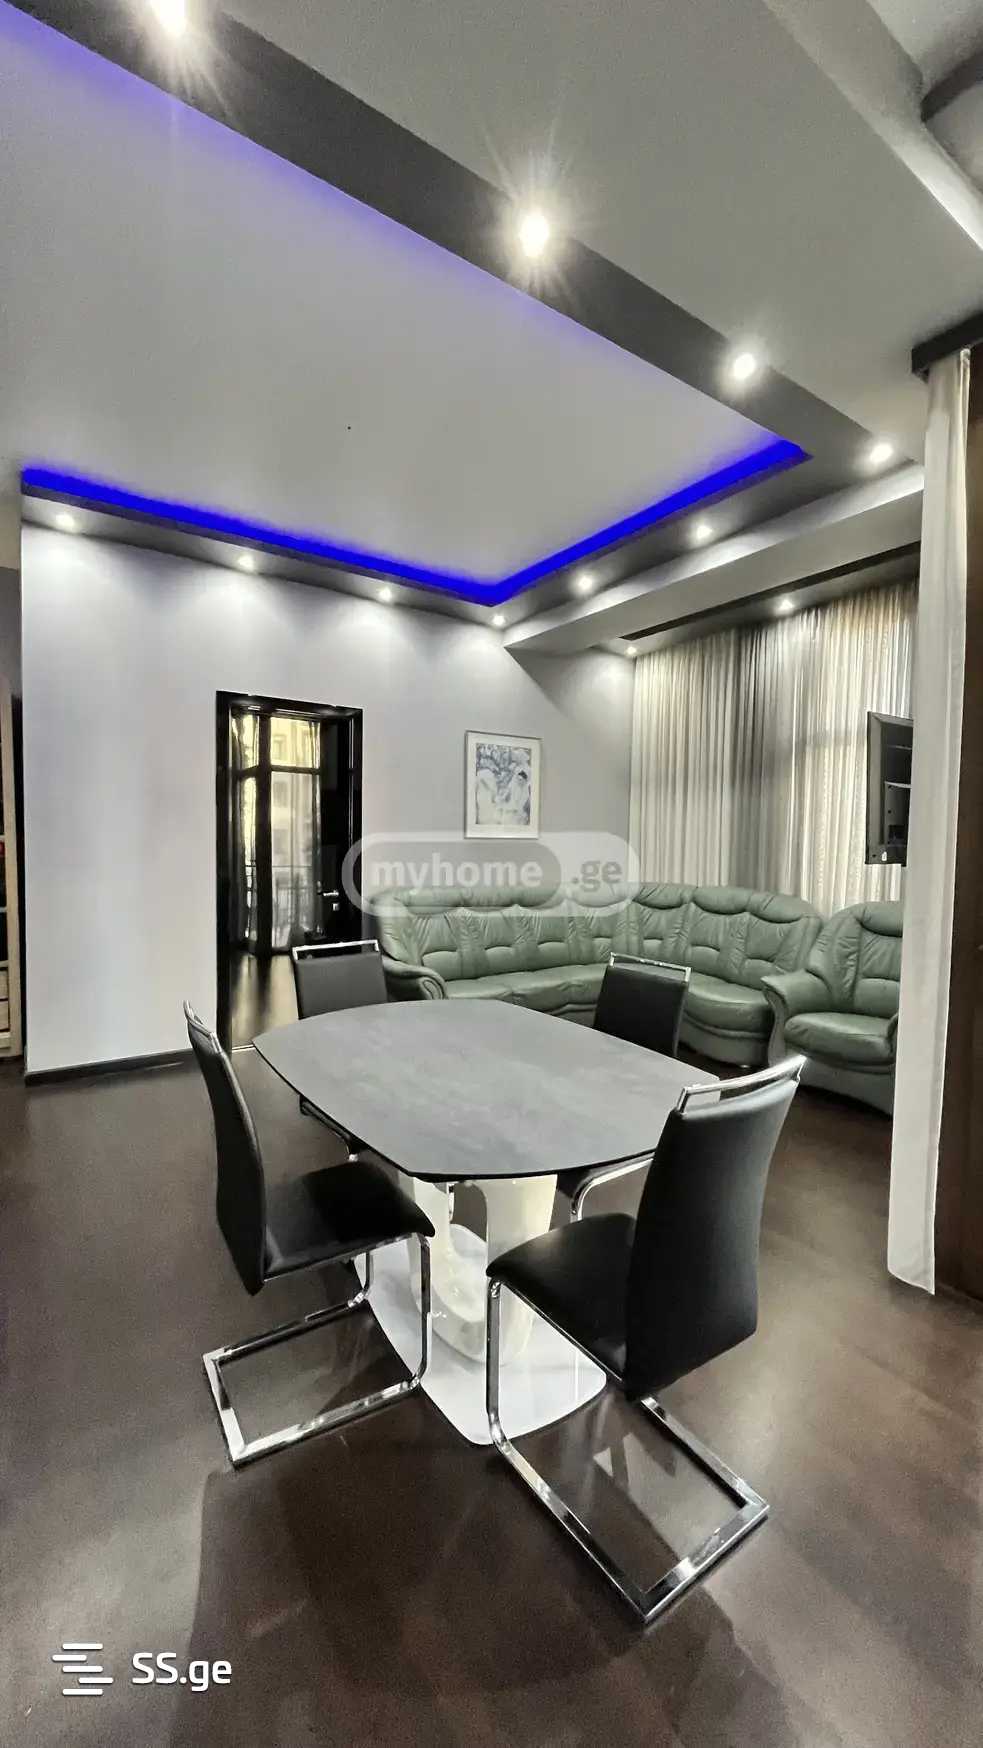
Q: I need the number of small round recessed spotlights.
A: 12